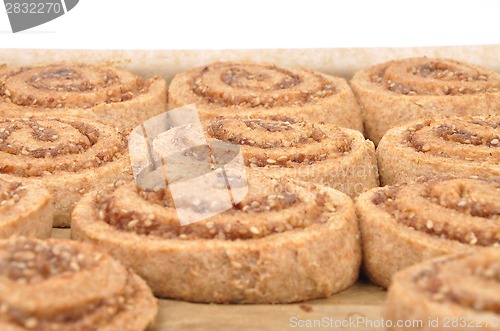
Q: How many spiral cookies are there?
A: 11